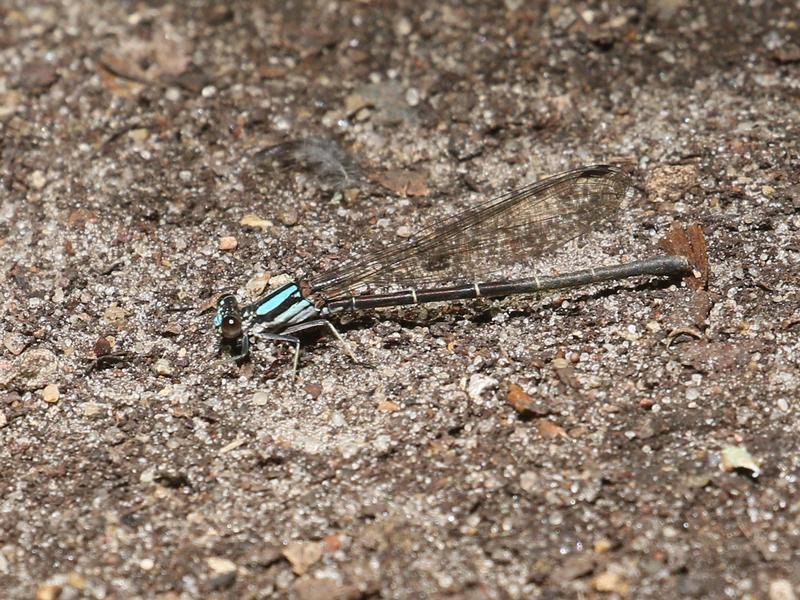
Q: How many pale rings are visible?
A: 5